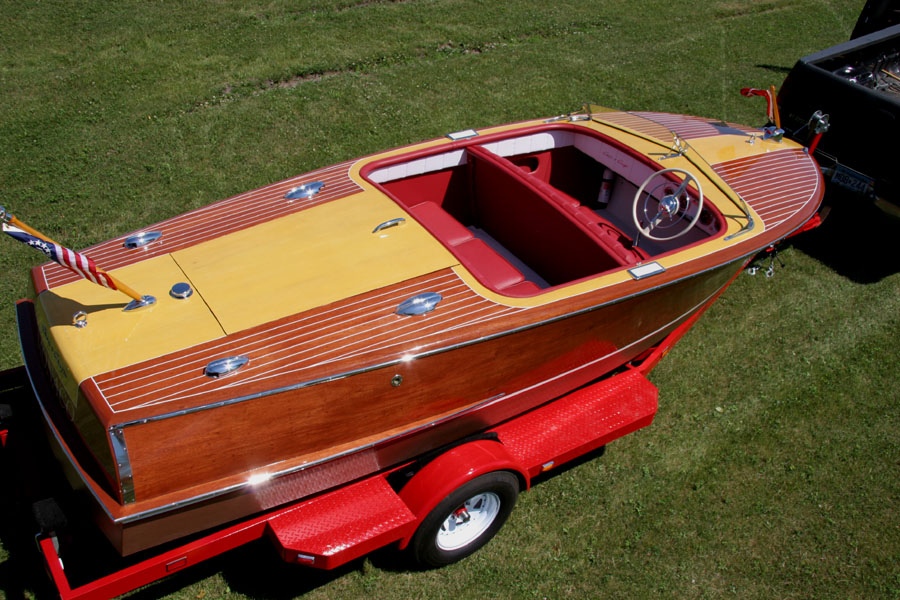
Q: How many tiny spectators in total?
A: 0